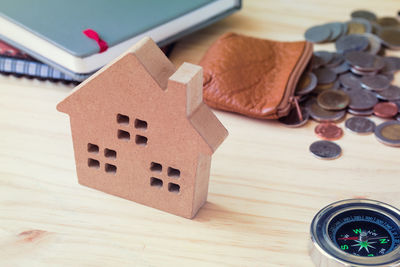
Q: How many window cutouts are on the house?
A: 12